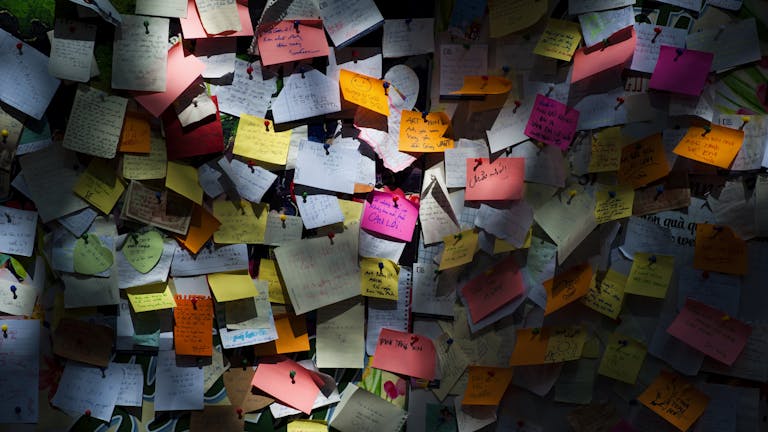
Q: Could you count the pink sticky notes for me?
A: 12